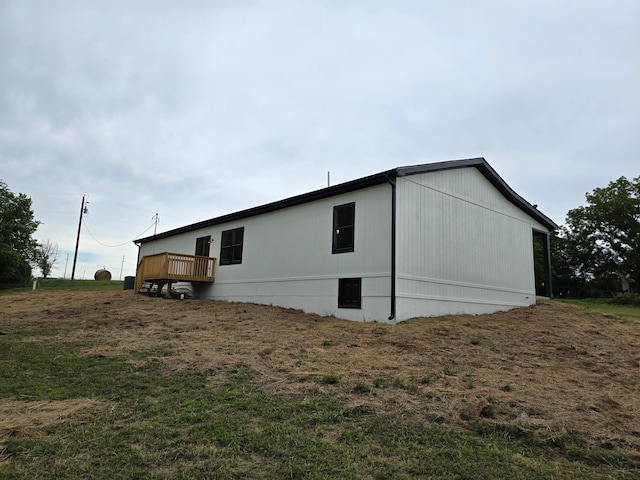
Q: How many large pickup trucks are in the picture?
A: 0